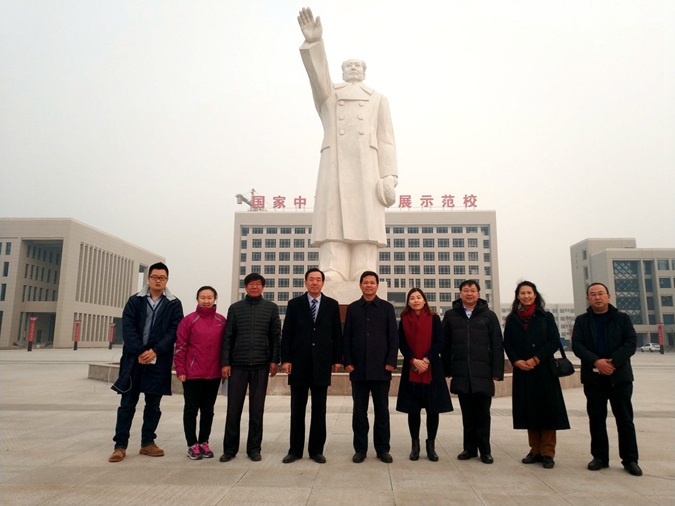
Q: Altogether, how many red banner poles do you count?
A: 4